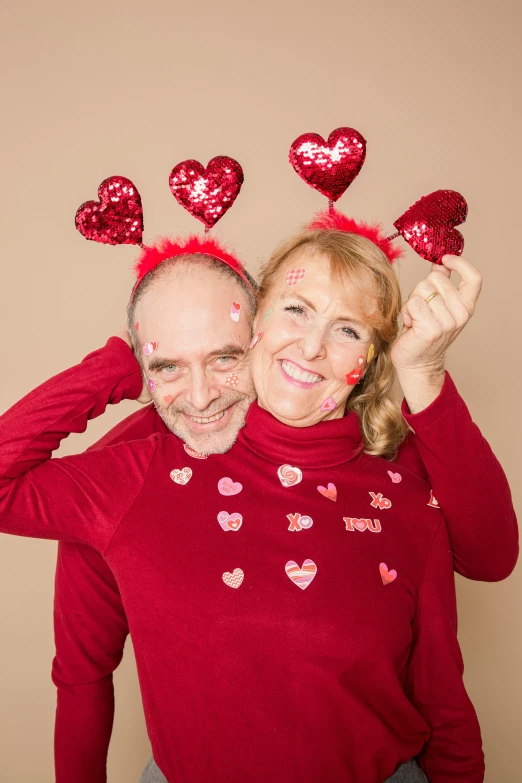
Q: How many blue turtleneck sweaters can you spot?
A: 0